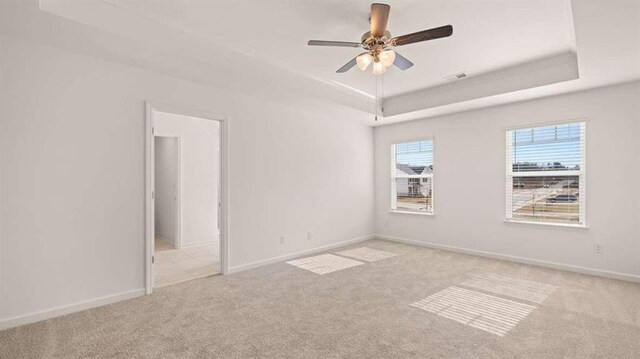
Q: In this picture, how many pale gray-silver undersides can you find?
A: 3